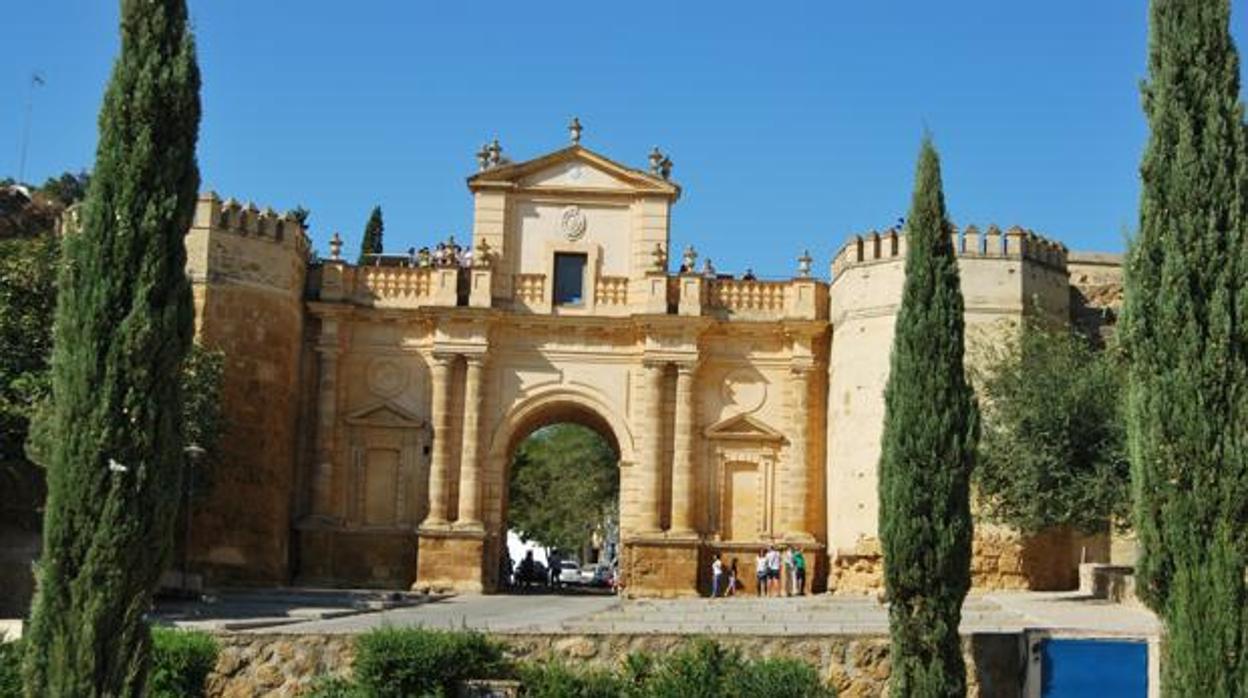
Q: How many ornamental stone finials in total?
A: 11